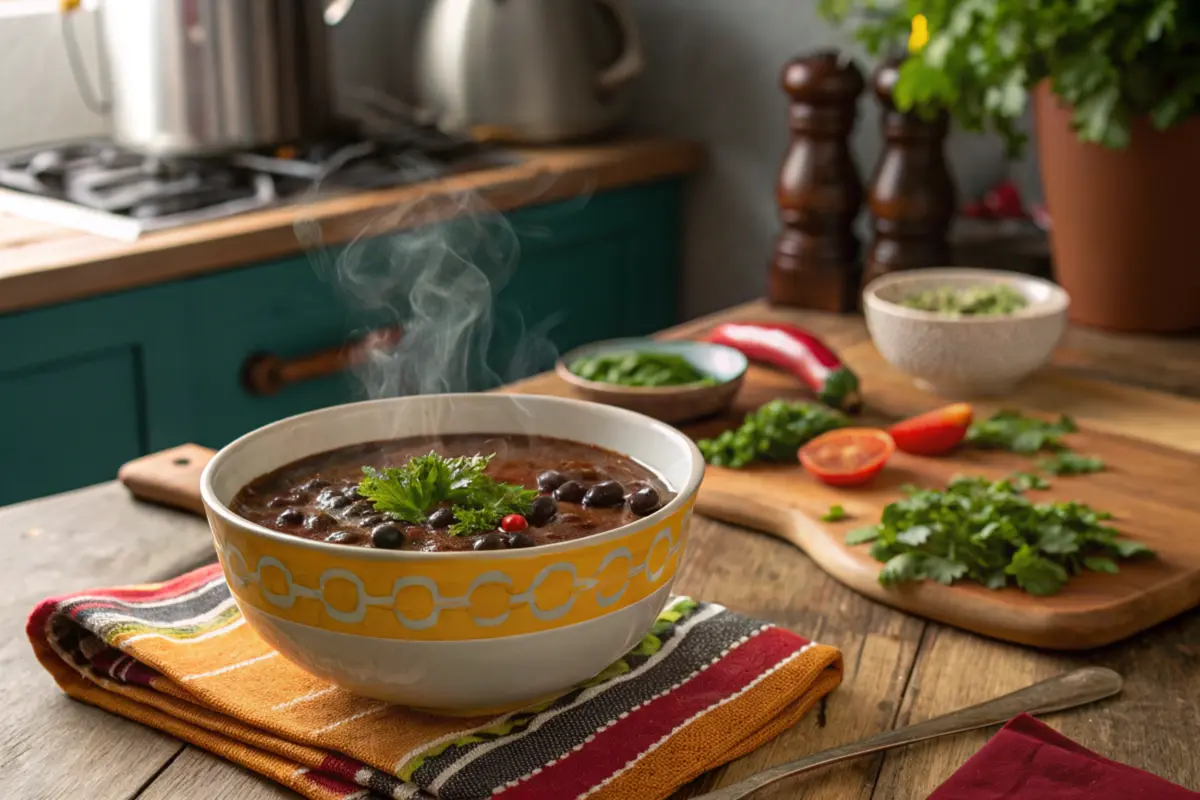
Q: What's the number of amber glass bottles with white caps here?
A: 0